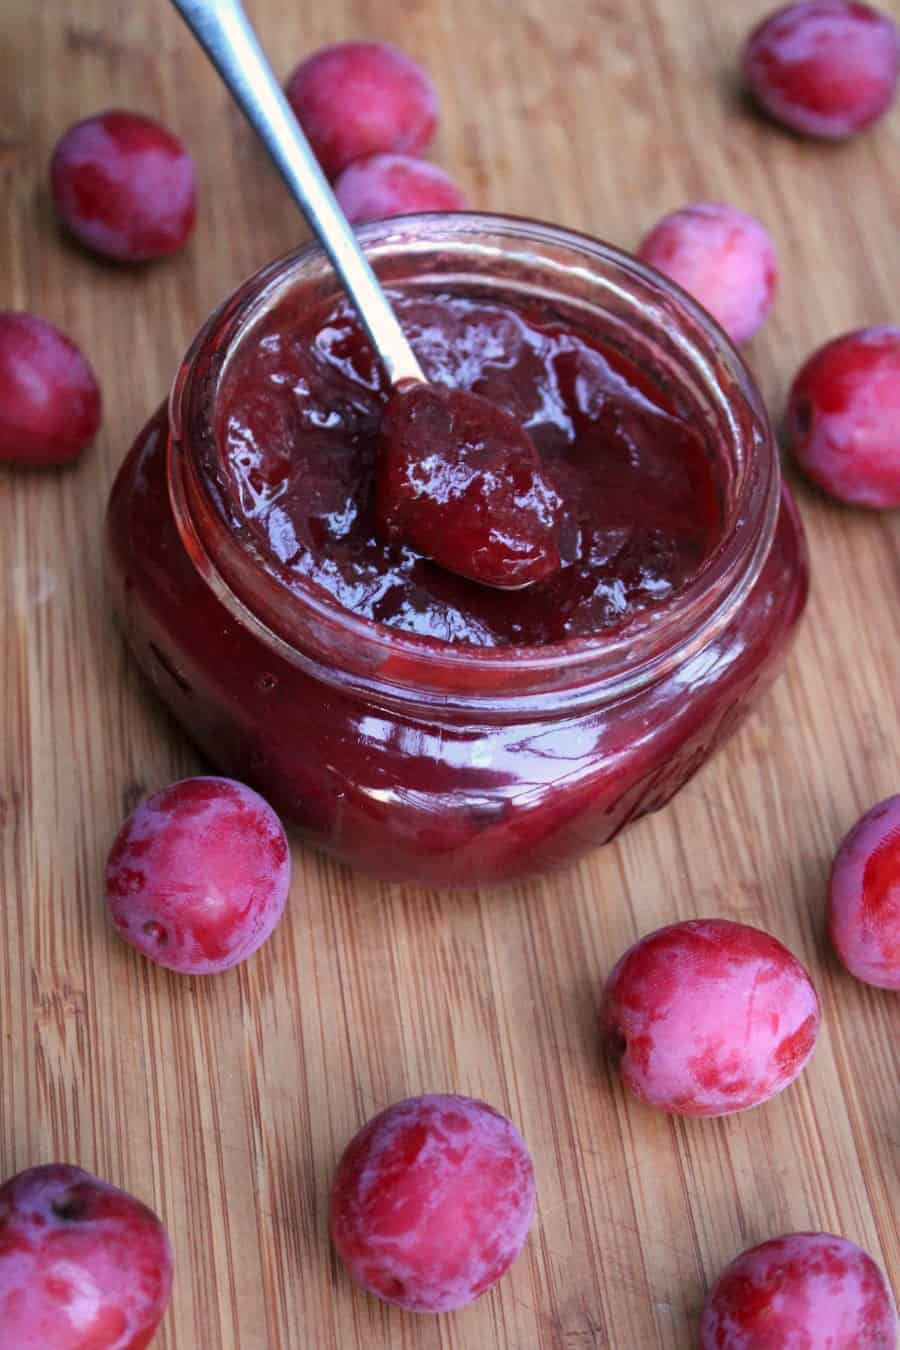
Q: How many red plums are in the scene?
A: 13